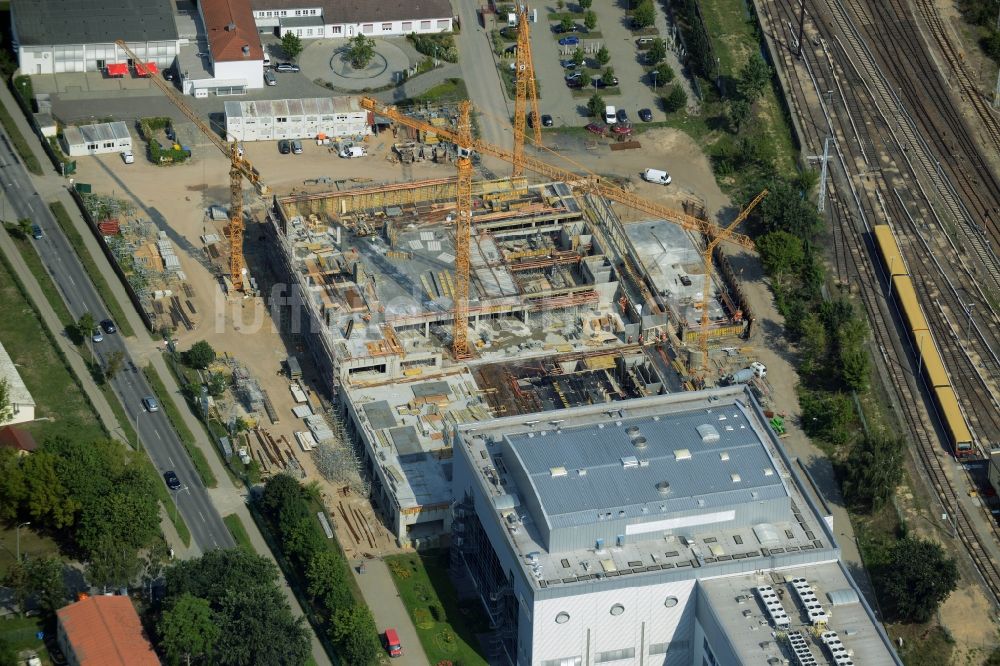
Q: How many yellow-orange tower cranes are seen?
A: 4